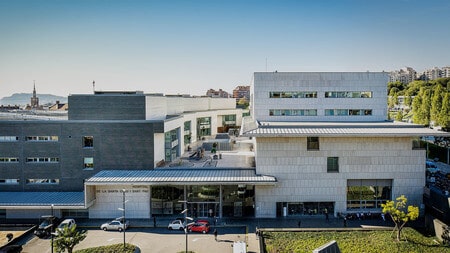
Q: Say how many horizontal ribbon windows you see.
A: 10